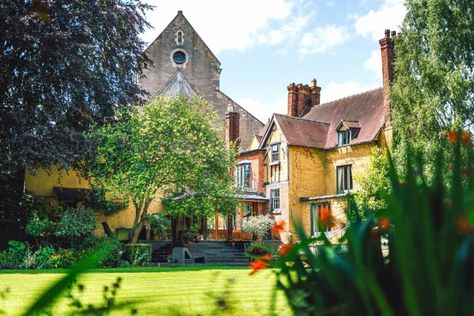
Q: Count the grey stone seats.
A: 1